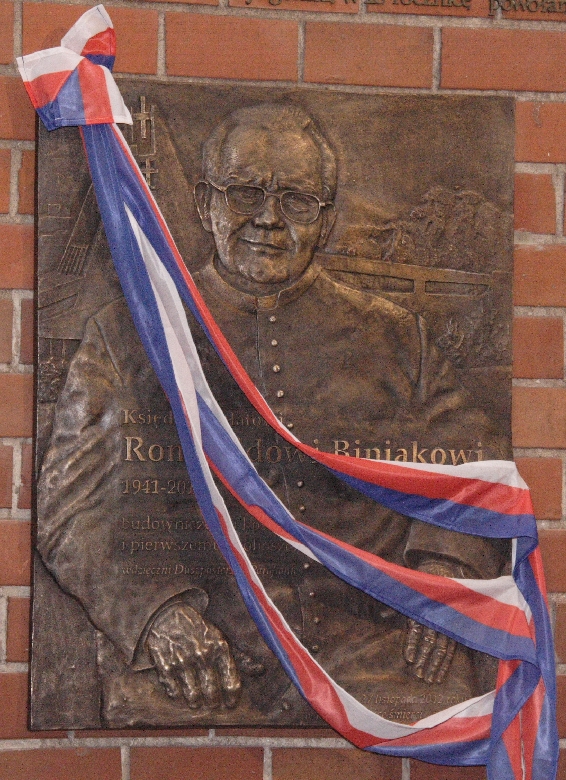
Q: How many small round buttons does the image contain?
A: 12